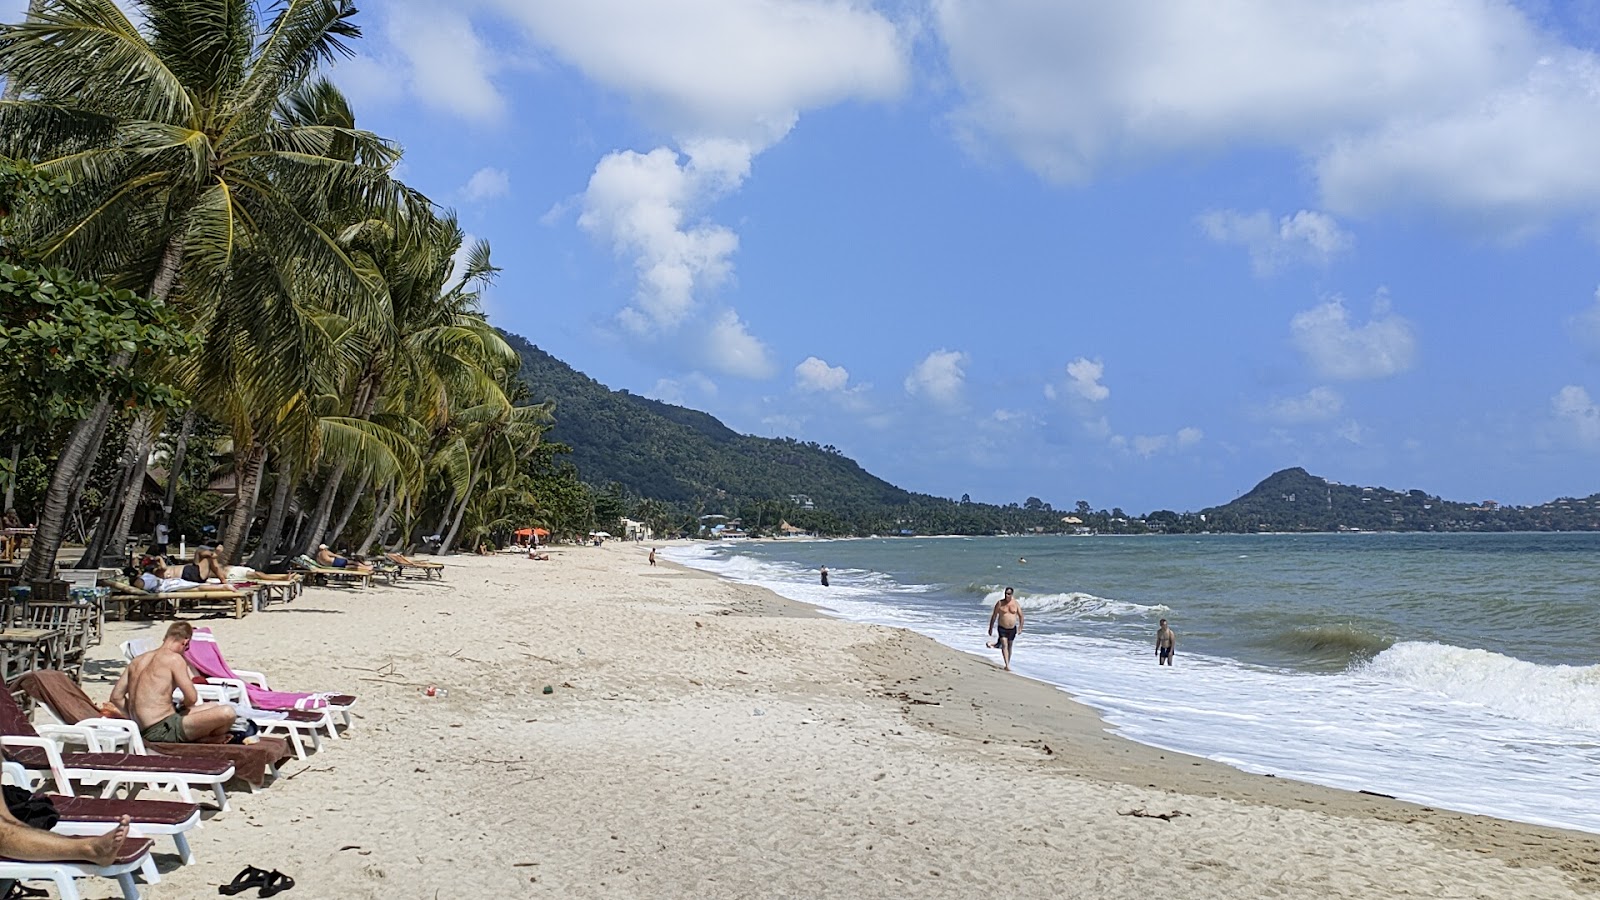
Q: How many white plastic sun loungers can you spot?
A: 6